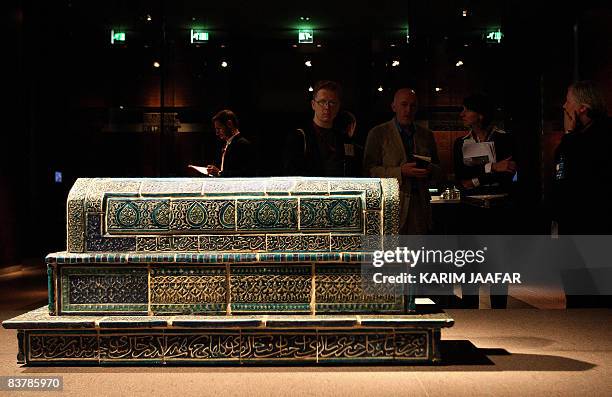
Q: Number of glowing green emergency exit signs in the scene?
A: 4